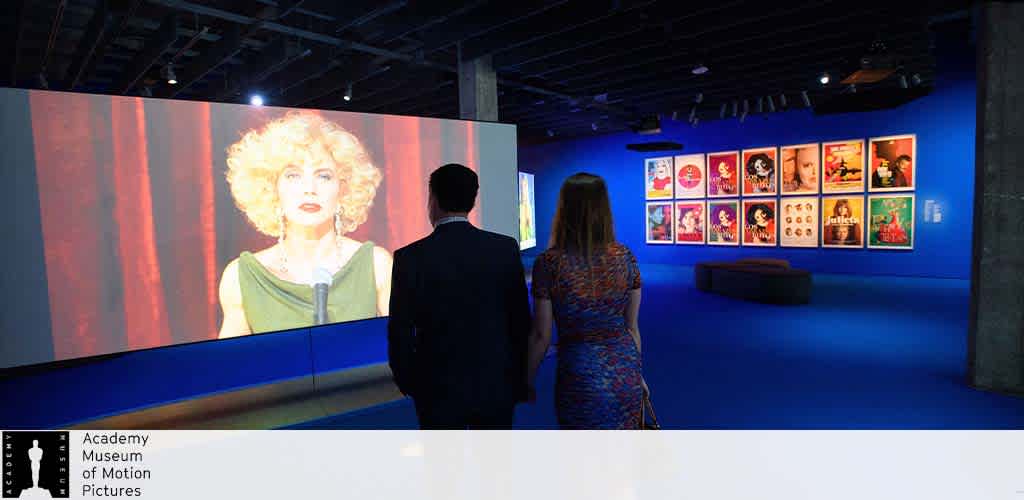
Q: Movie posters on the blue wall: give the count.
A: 14